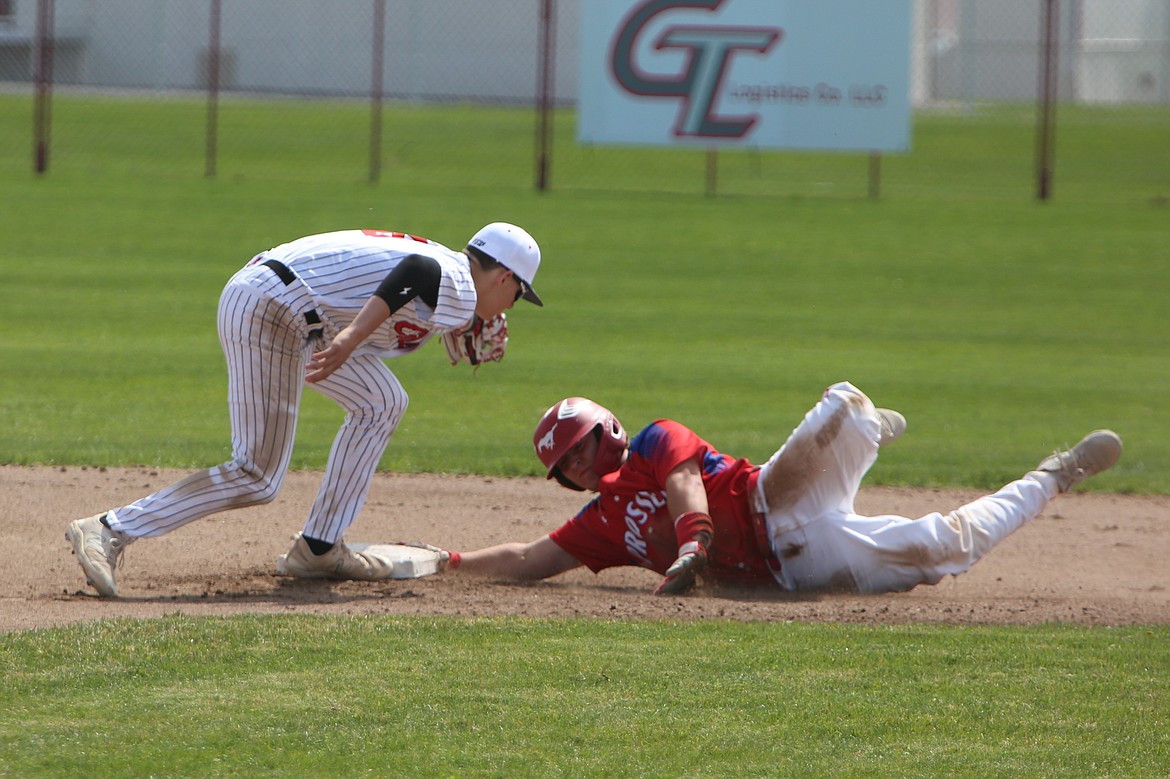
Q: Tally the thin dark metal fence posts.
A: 7